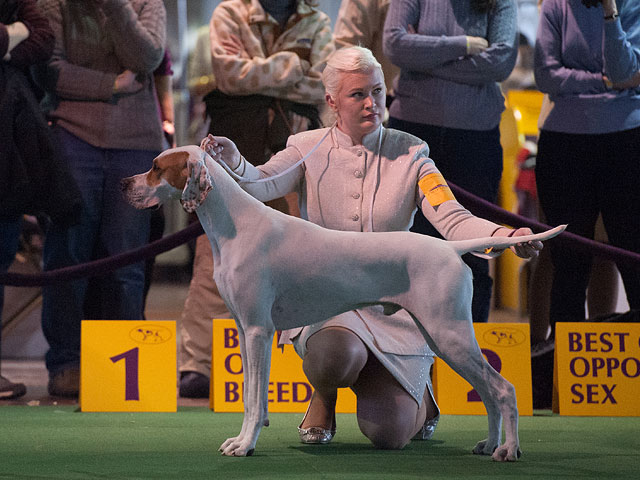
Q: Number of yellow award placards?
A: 4